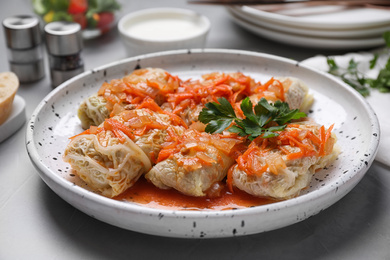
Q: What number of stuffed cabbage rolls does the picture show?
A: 6